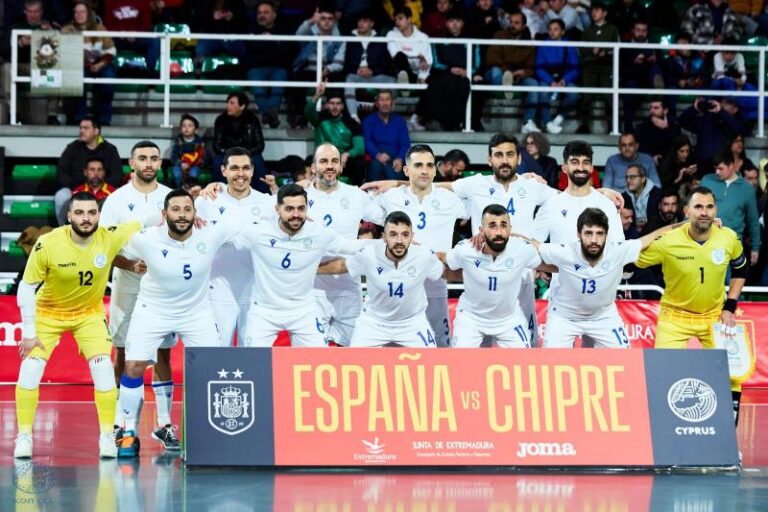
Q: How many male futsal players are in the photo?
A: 13